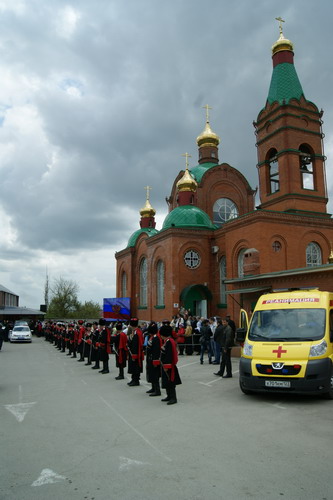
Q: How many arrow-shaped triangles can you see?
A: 3